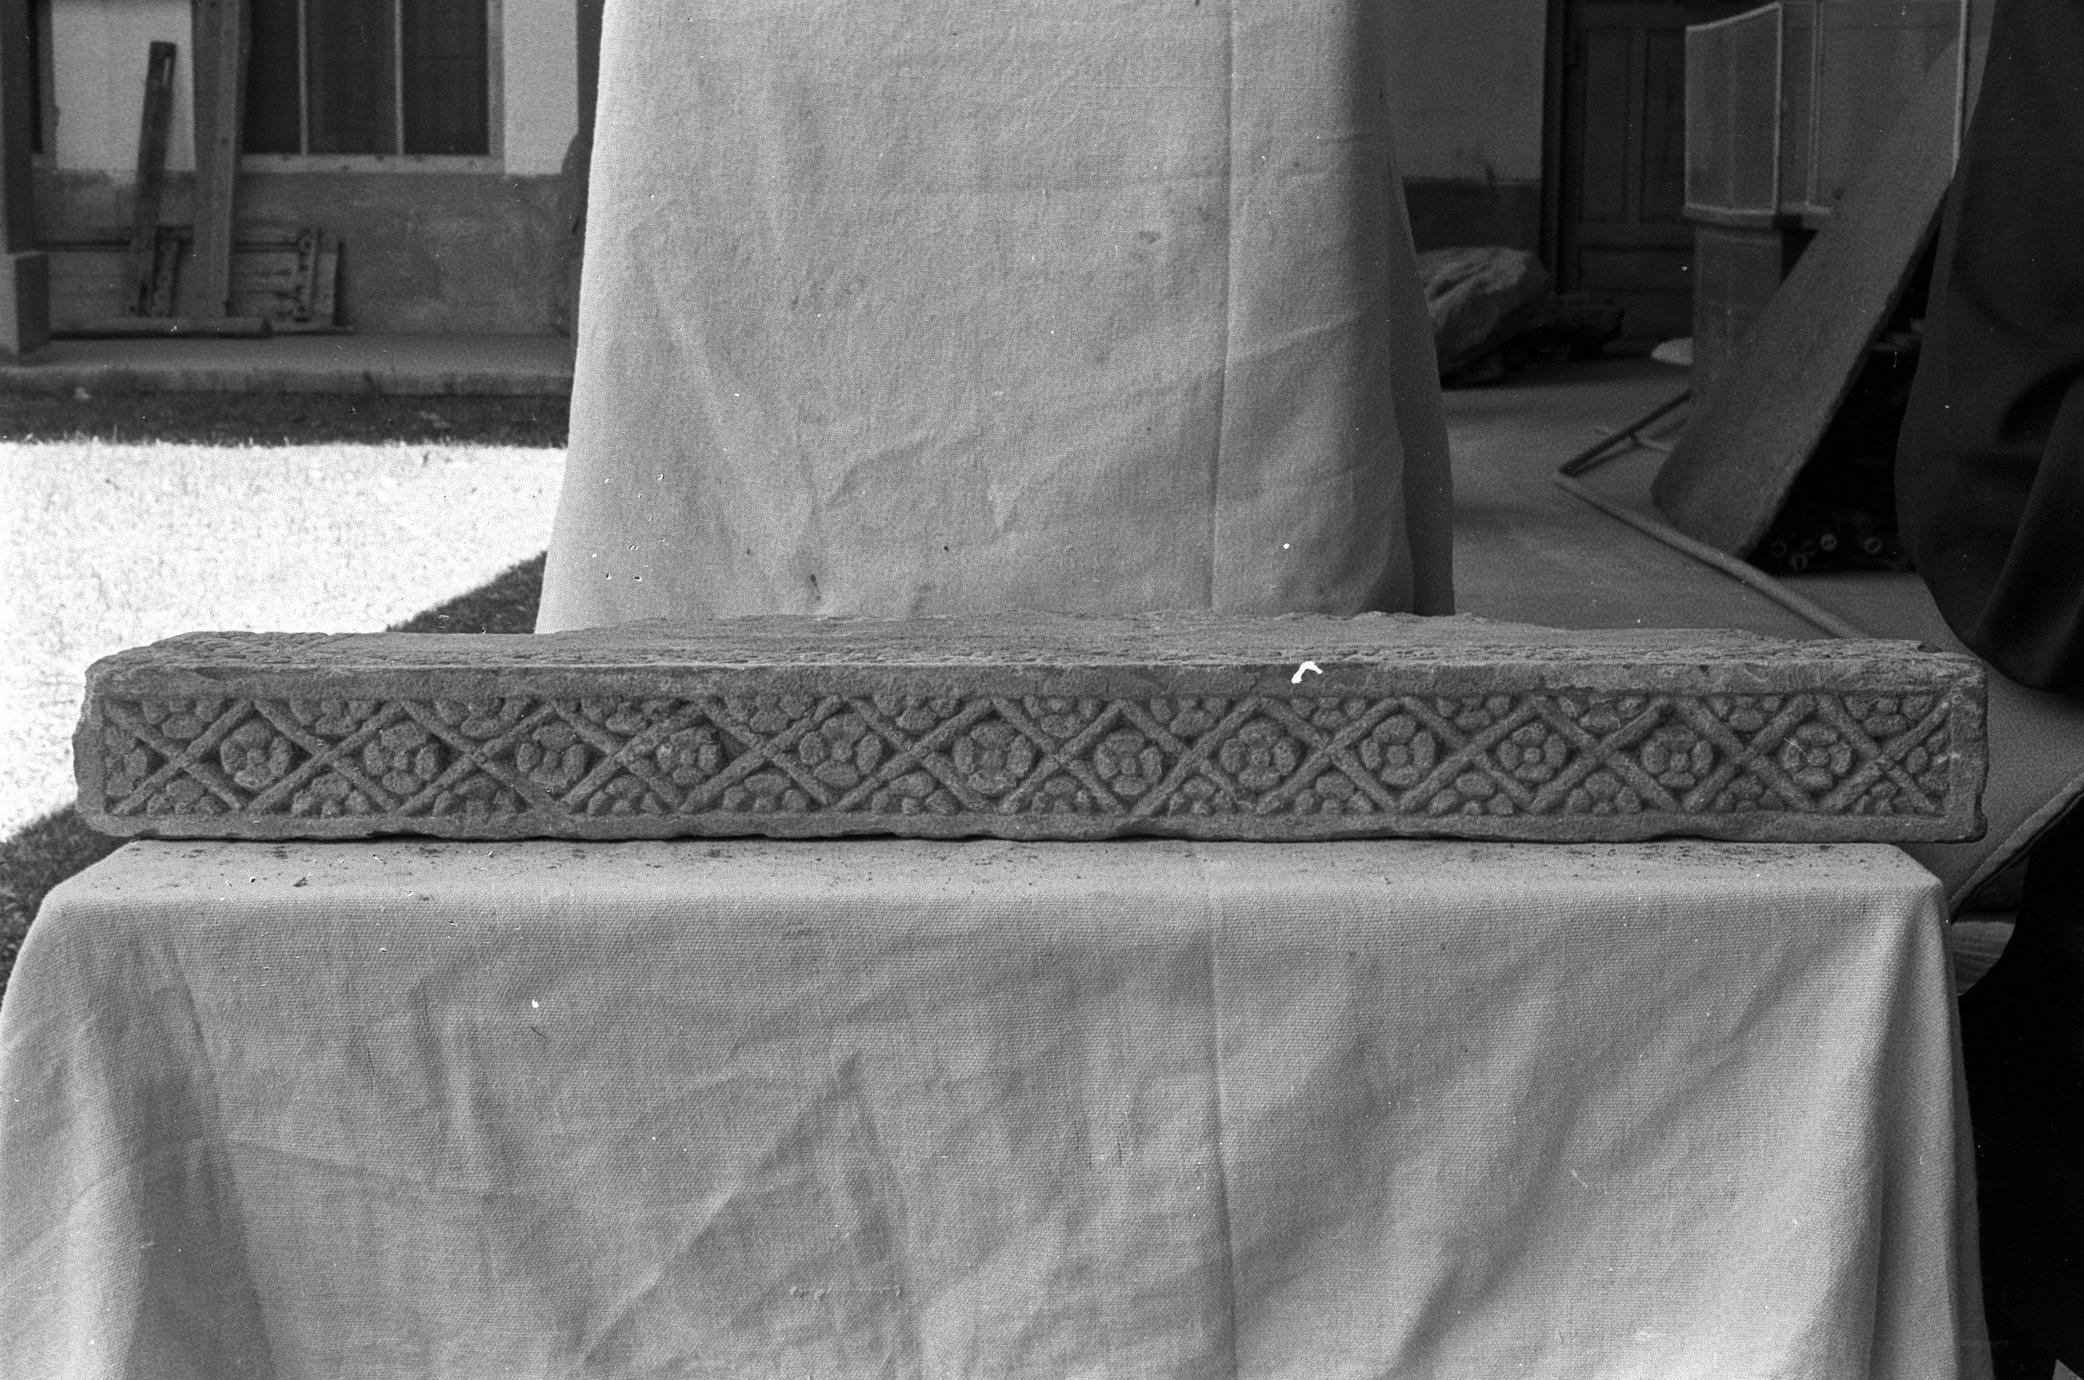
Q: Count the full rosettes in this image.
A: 12